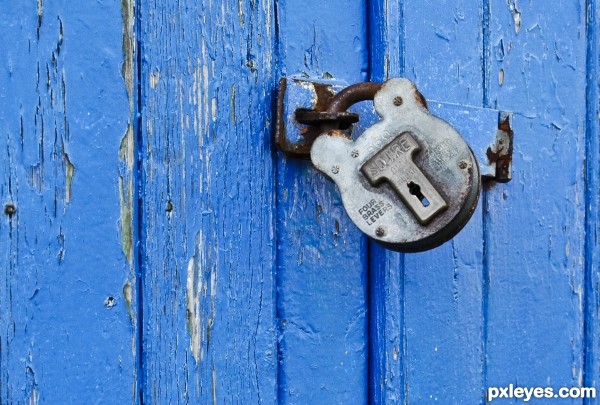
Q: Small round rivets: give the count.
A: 5